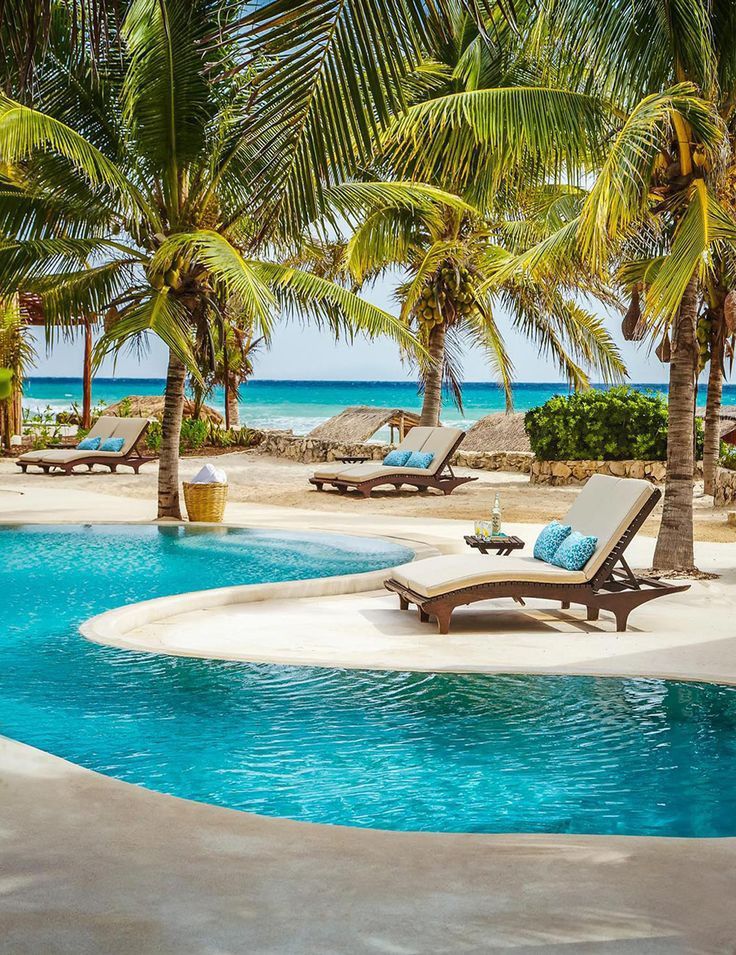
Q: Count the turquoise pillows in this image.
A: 6